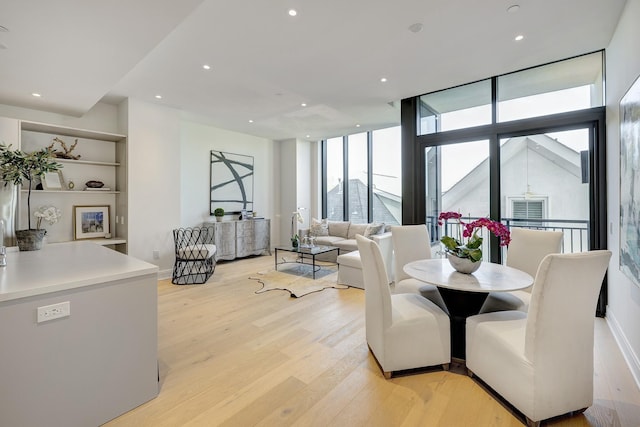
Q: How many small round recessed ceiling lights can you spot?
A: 10